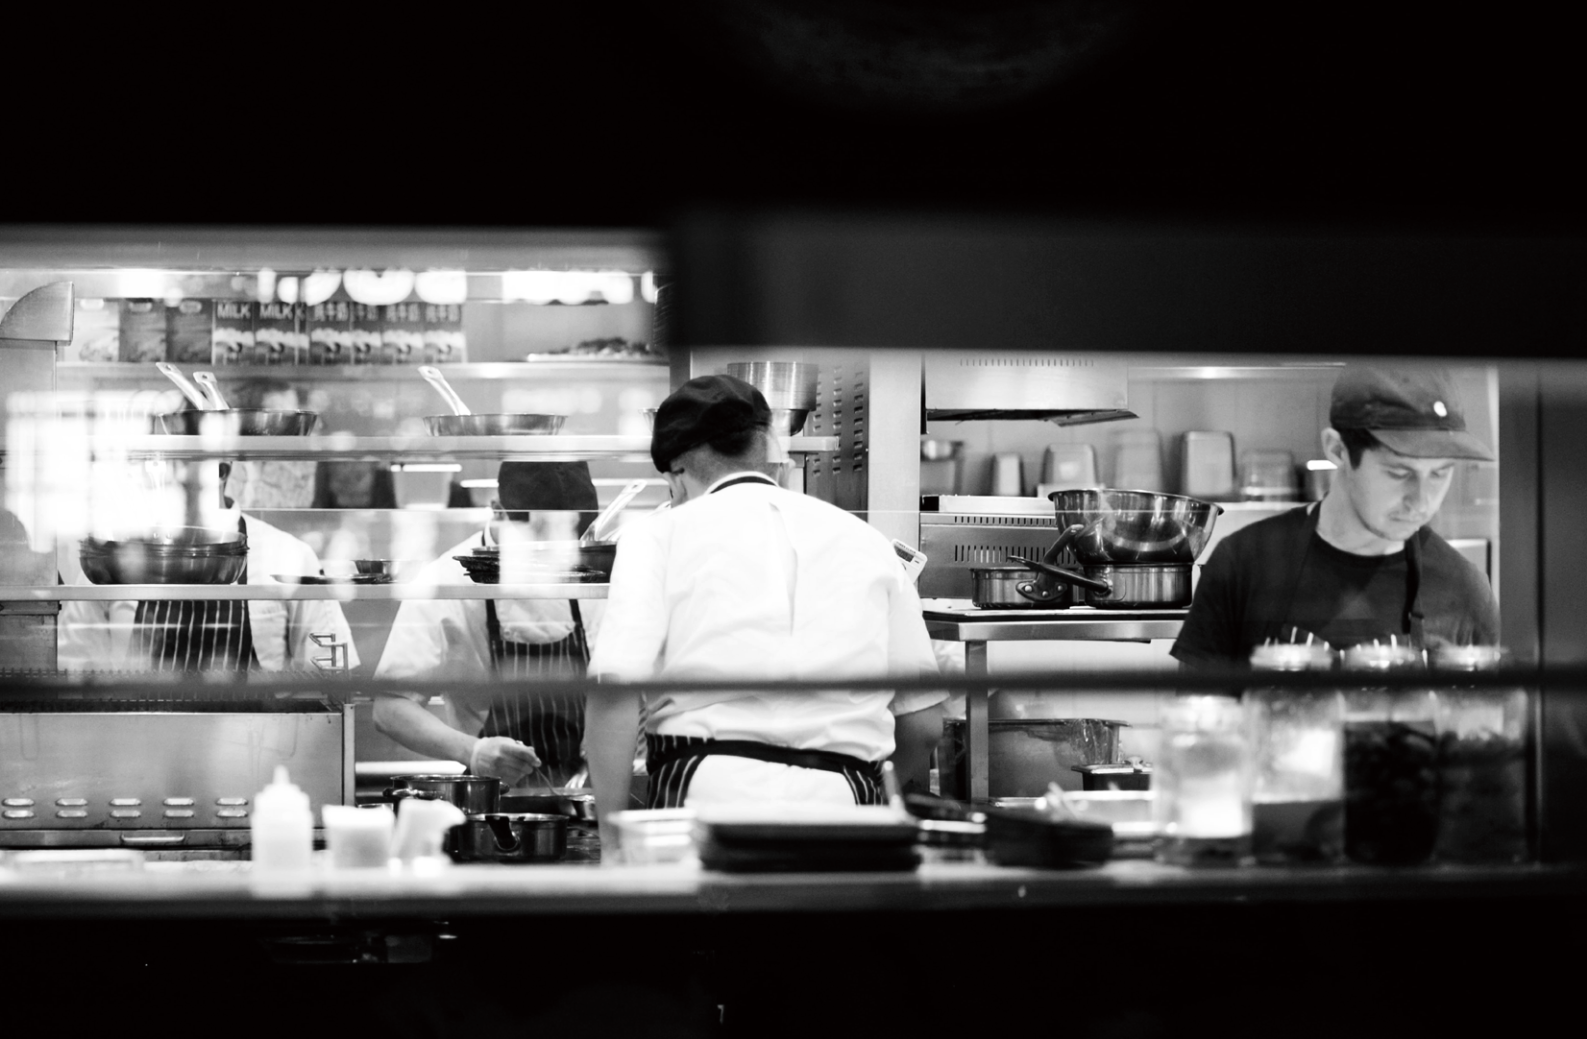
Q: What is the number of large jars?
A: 4